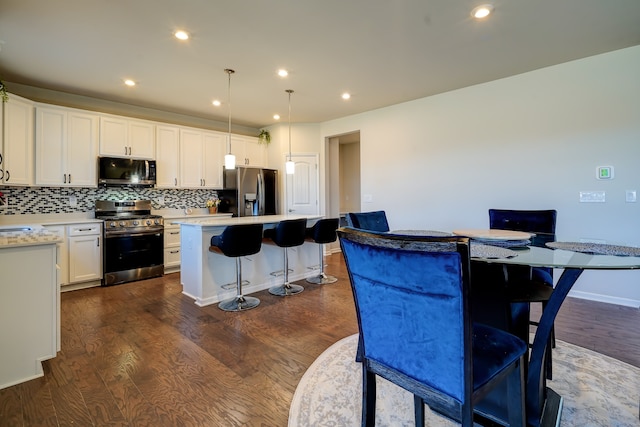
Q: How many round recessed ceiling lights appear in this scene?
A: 7